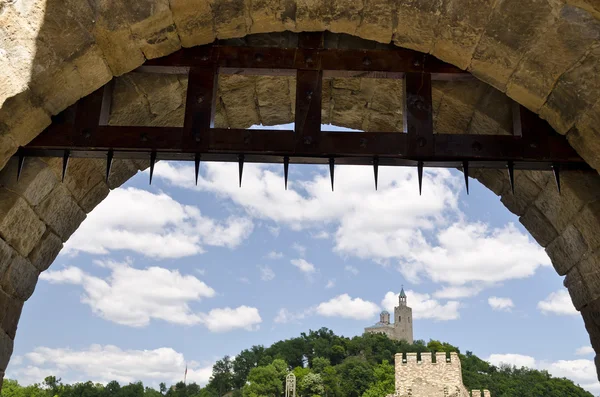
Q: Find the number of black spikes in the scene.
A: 13